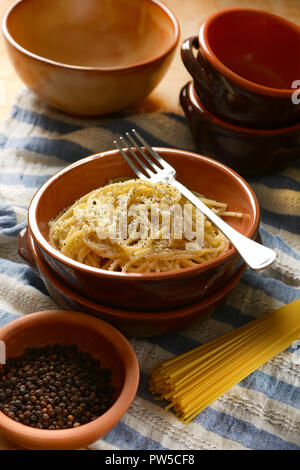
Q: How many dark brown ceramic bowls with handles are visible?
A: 2